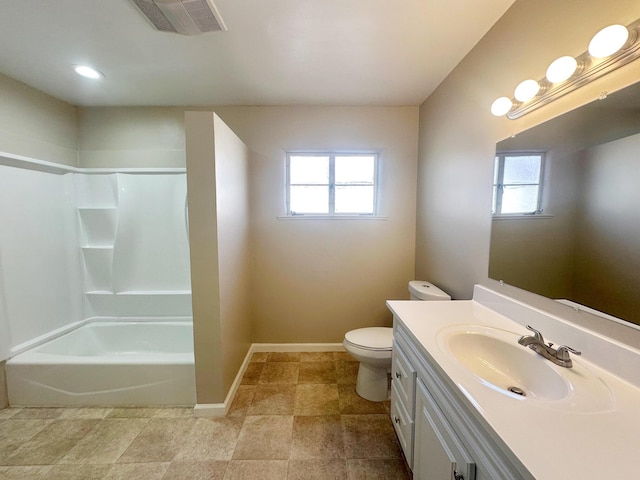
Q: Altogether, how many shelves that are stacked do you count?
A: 3